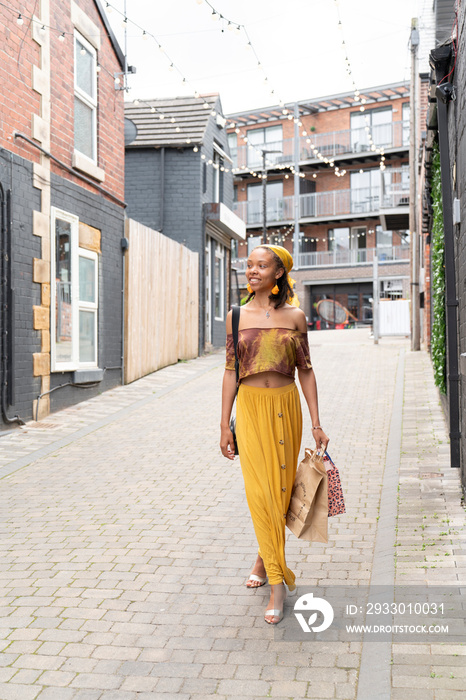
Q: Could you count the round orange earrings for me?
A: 2